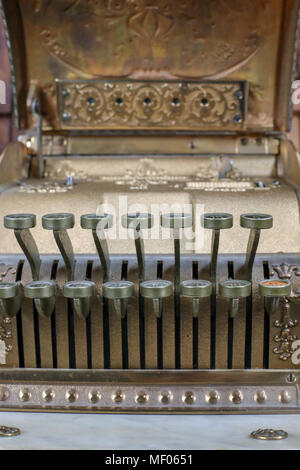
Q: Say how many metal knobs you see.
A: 15